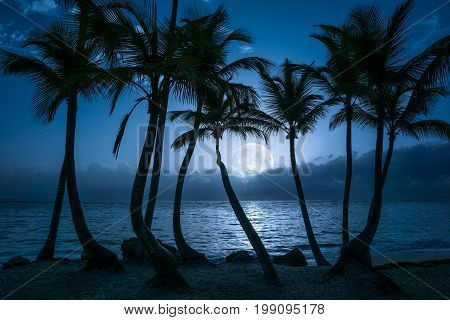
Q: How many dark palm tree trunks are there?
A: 10